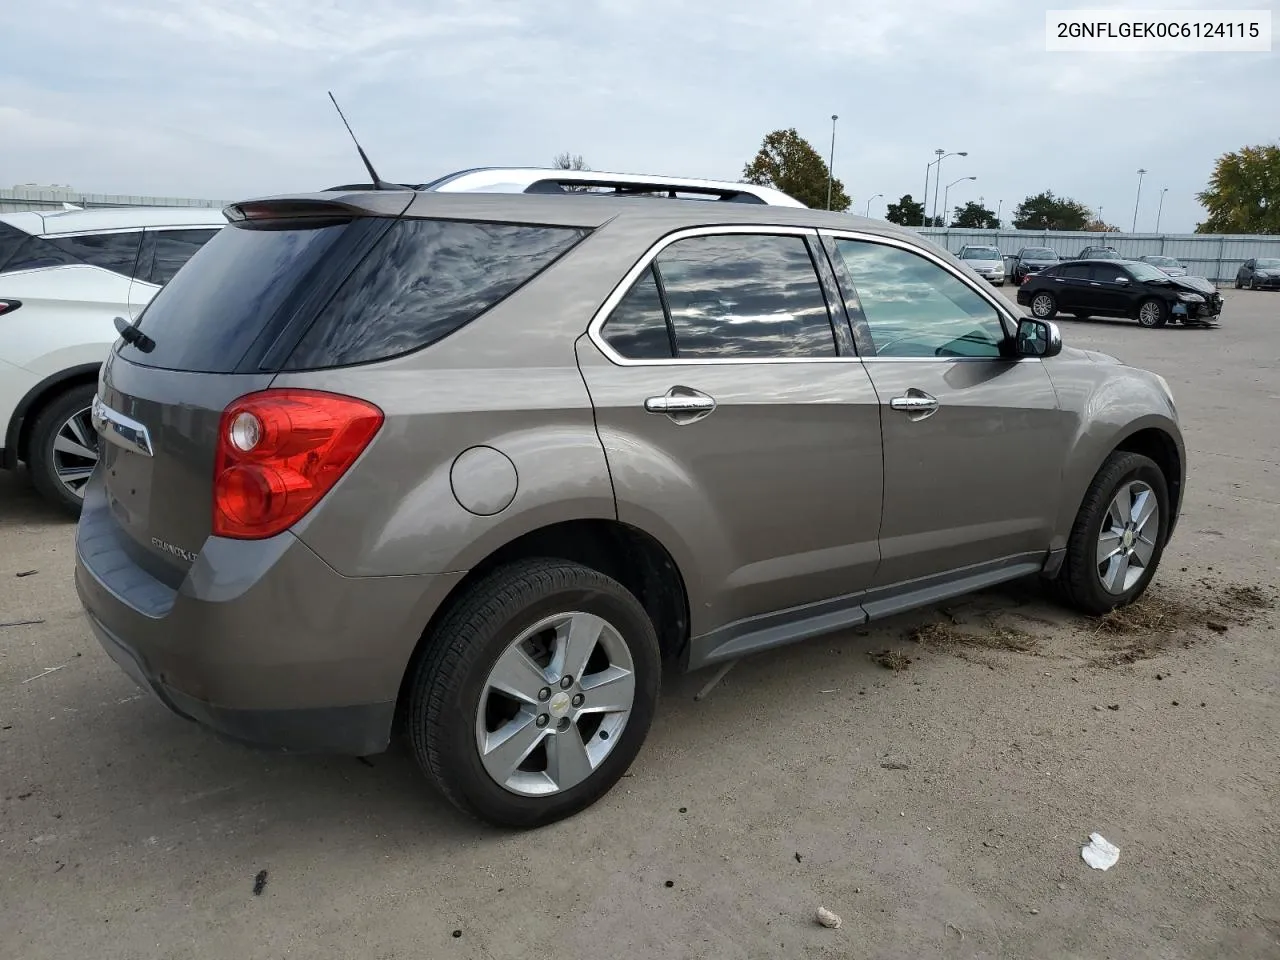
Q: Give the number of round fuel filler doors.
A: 1